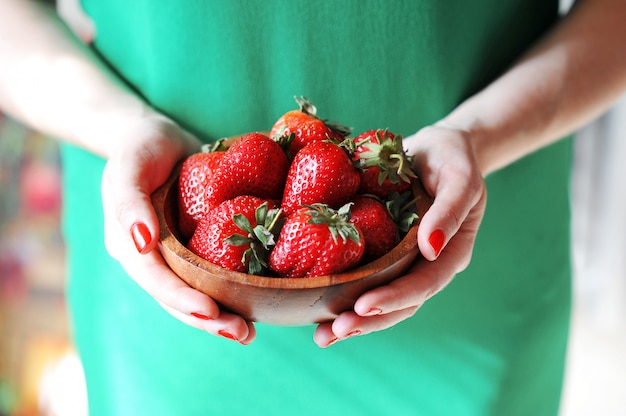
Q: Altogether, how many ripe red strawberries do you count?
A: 8